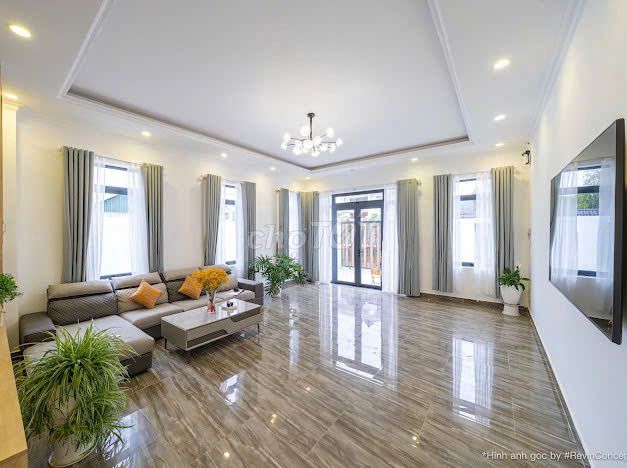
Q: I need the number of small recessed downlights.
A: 10